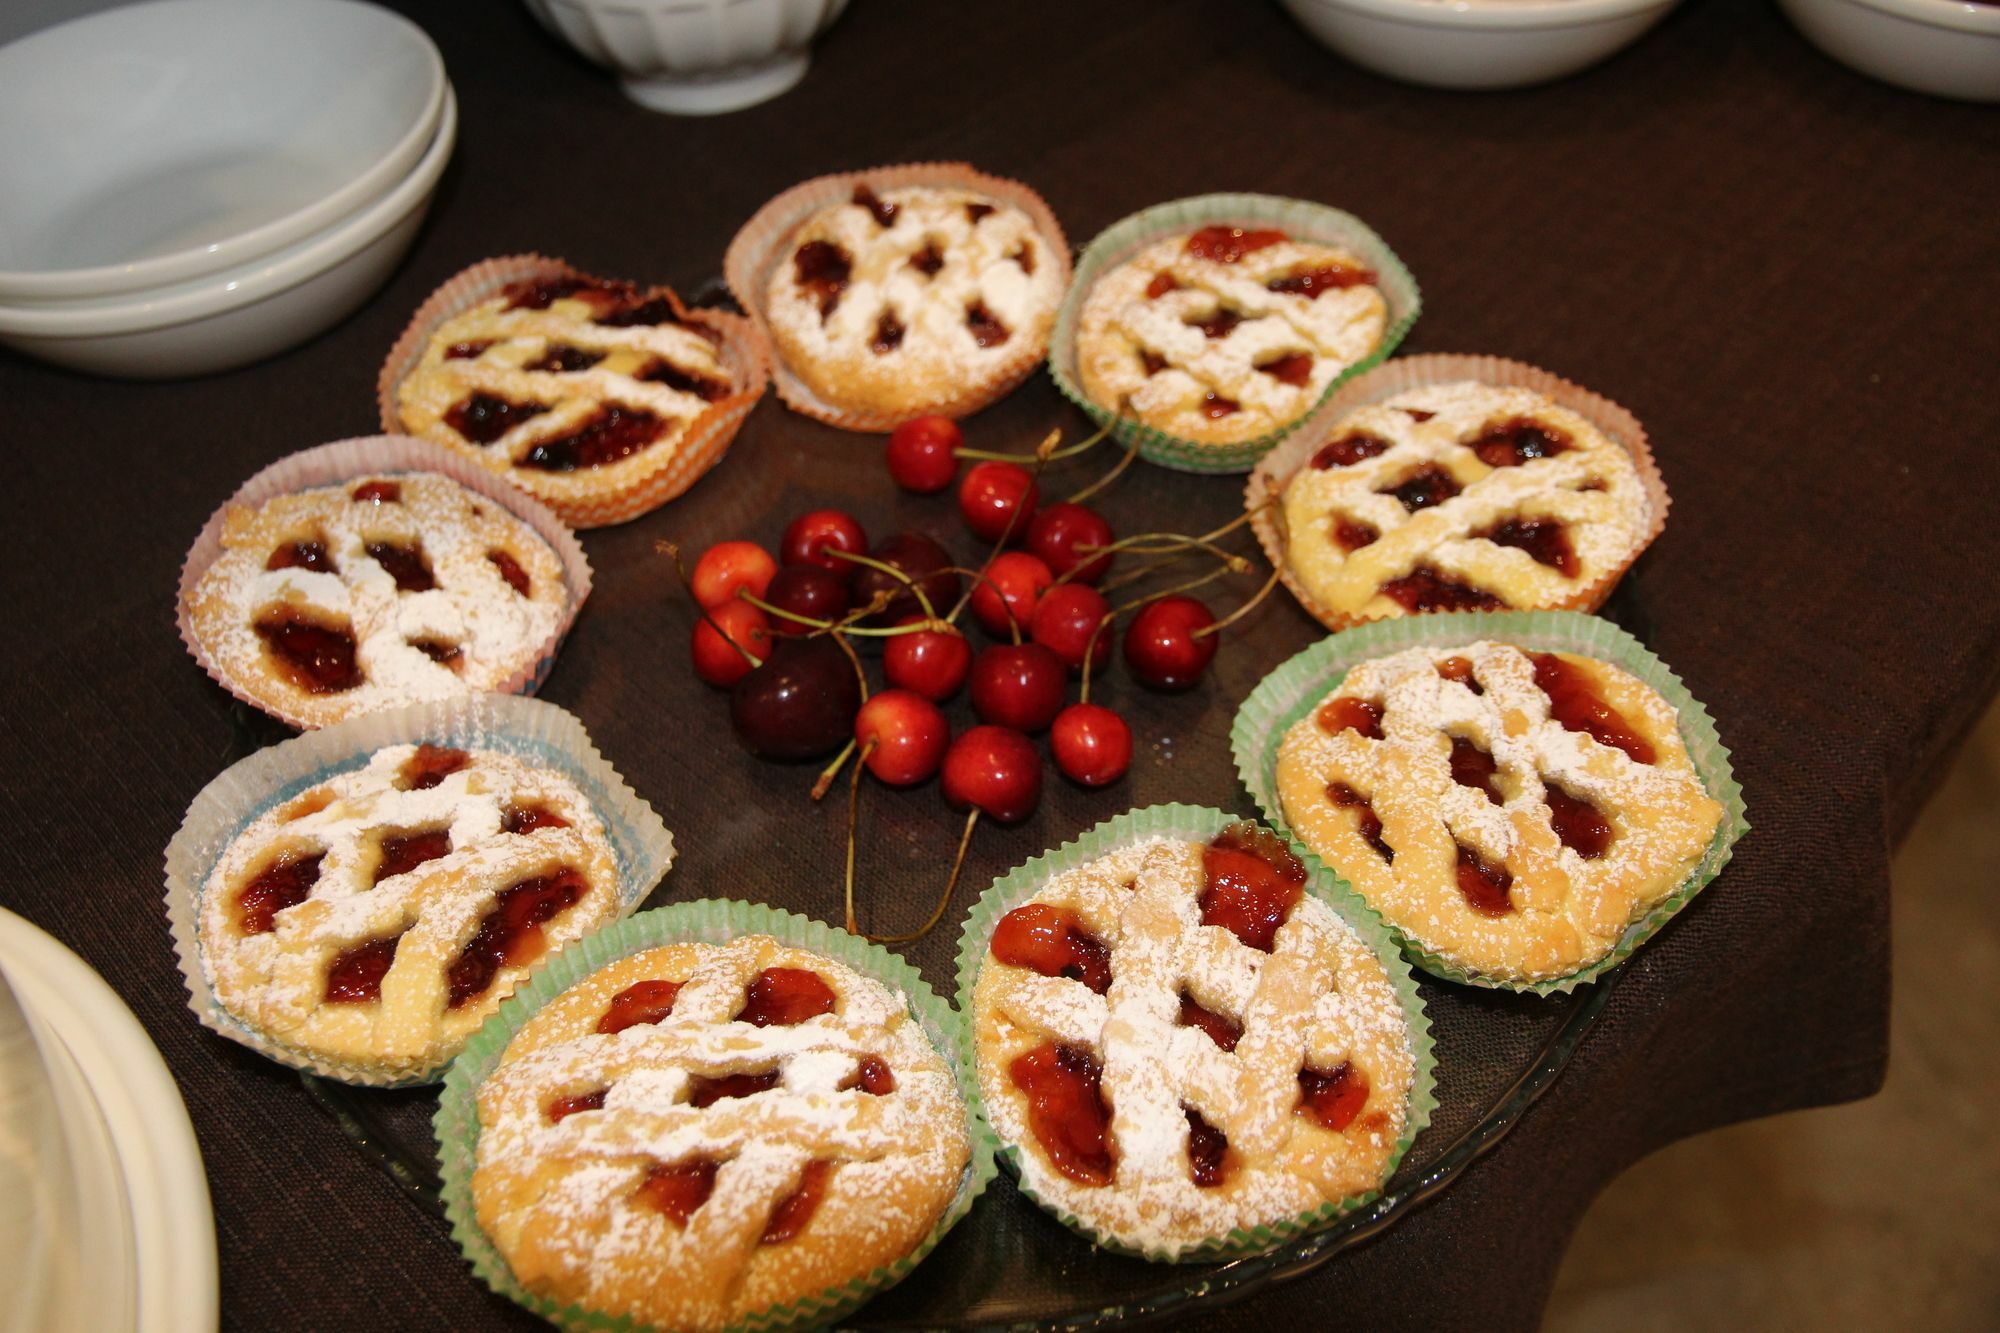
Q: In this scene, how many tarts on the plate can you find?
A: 9